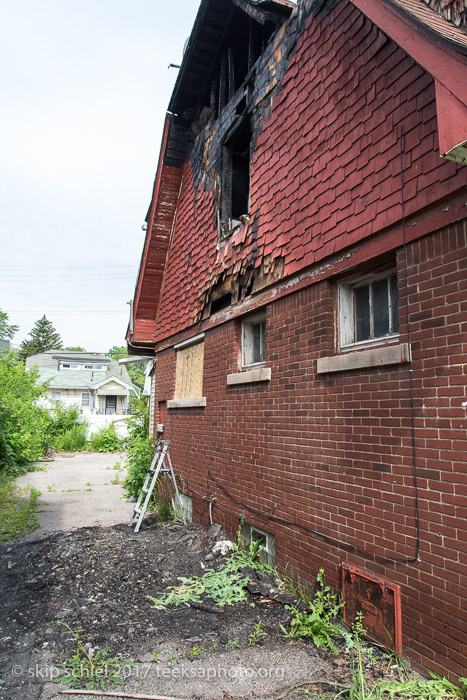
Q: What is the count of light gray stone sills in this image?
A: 3